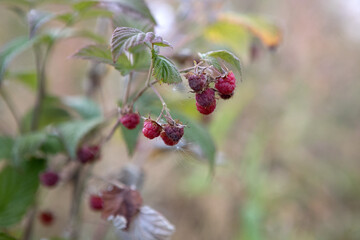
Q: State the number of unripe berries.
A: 0